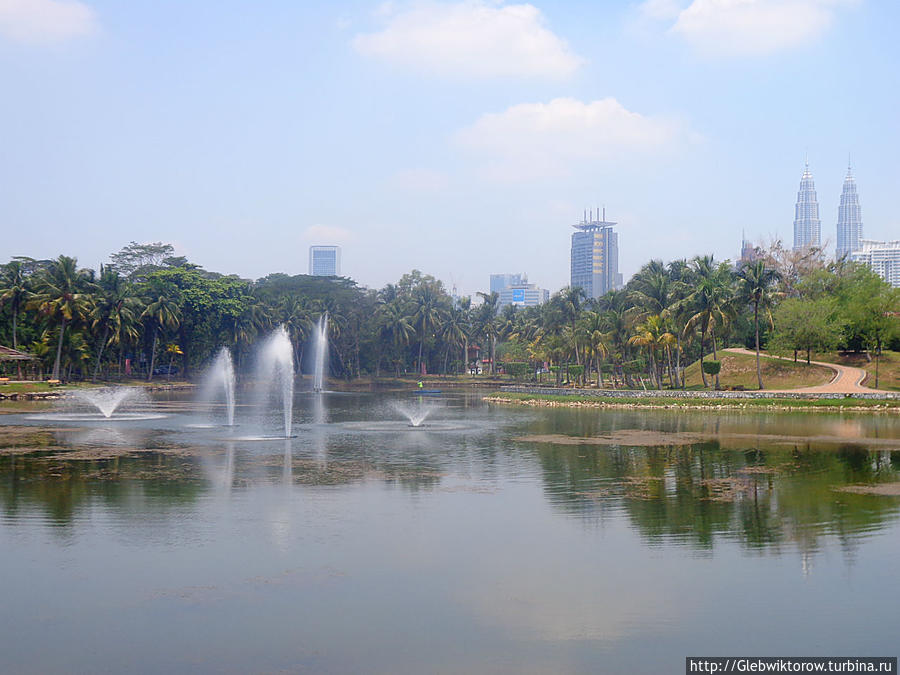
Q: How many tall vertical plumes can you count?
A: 3